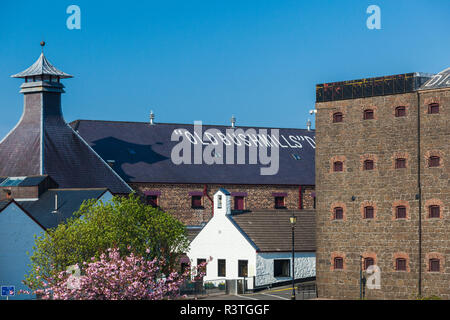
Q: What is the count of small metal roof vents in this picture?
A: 3